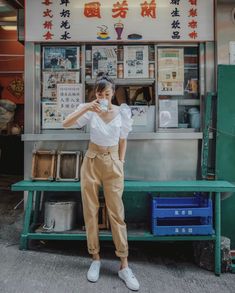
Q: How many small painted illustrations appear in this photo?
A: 3